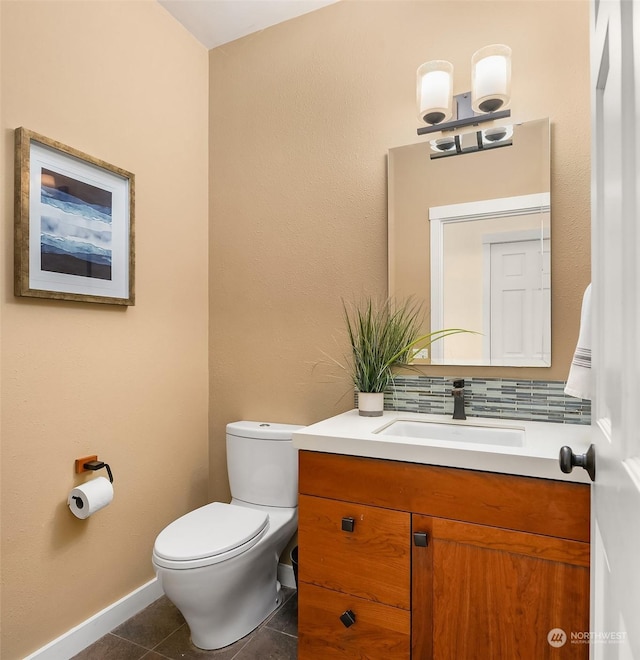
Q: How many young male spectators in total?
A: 0